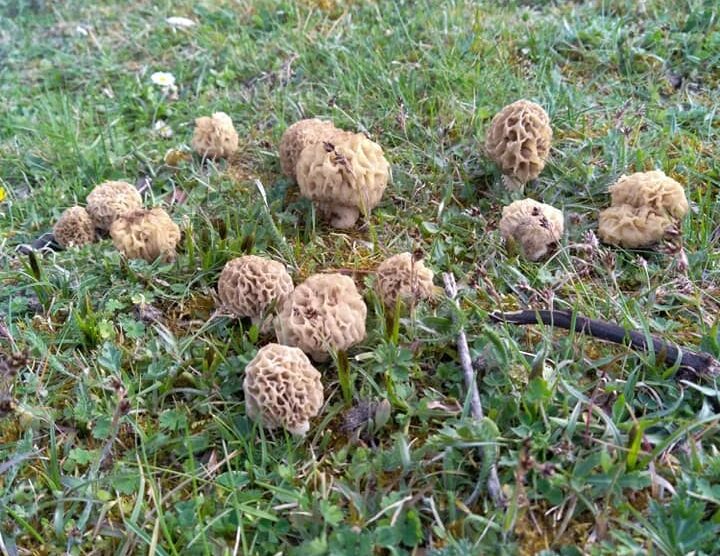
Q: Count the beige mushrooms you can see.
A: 13